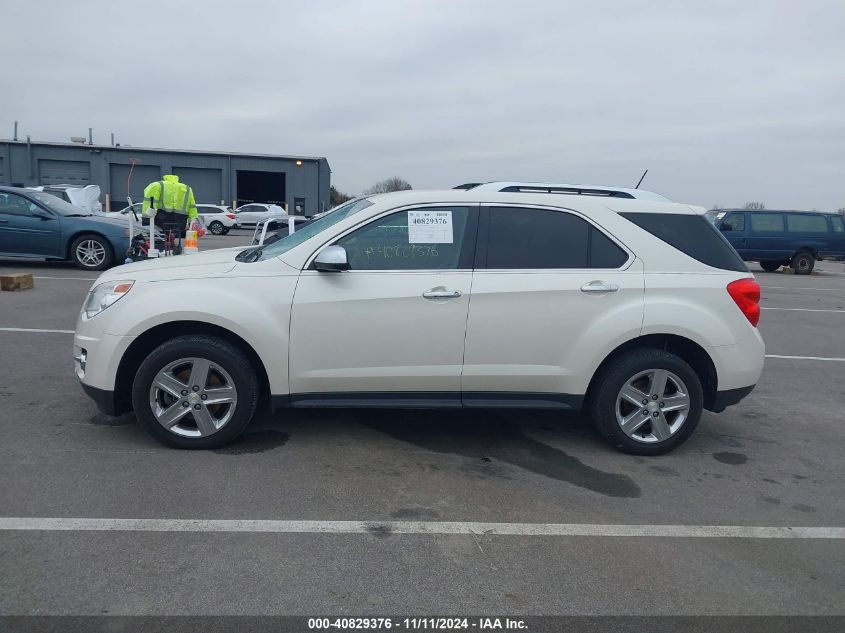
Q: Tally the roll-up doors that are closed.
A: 3